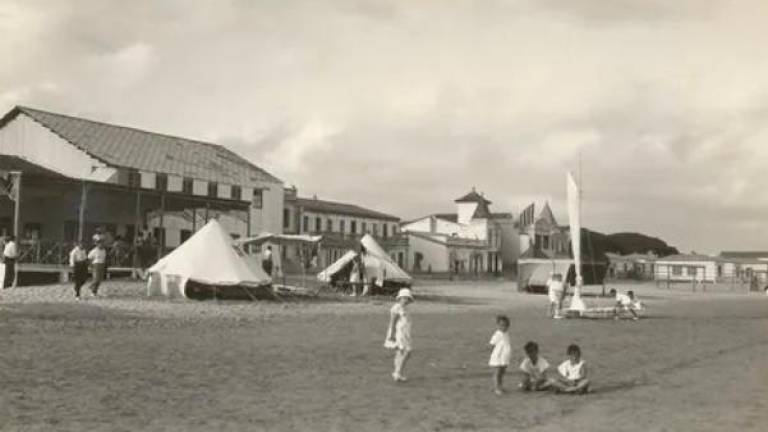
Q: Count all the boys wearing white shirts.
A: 2